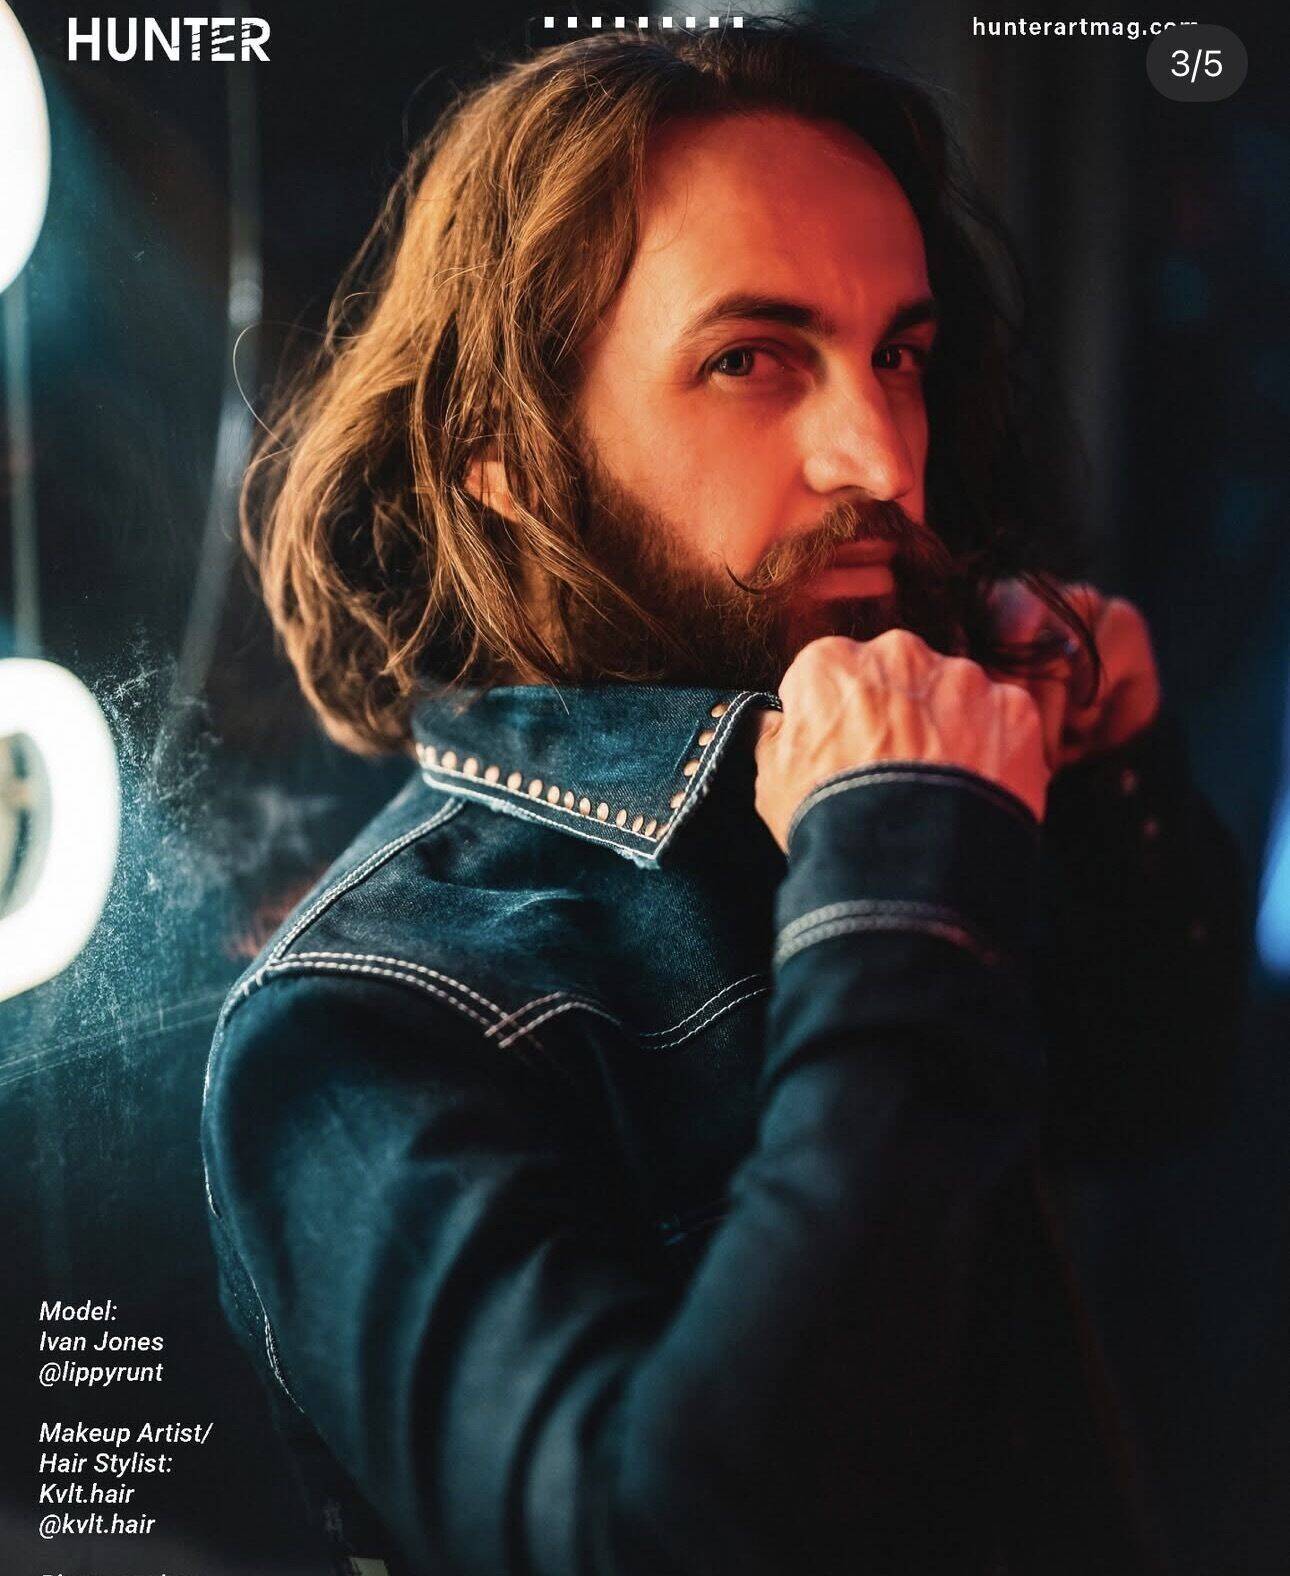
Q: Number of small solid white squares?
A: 9